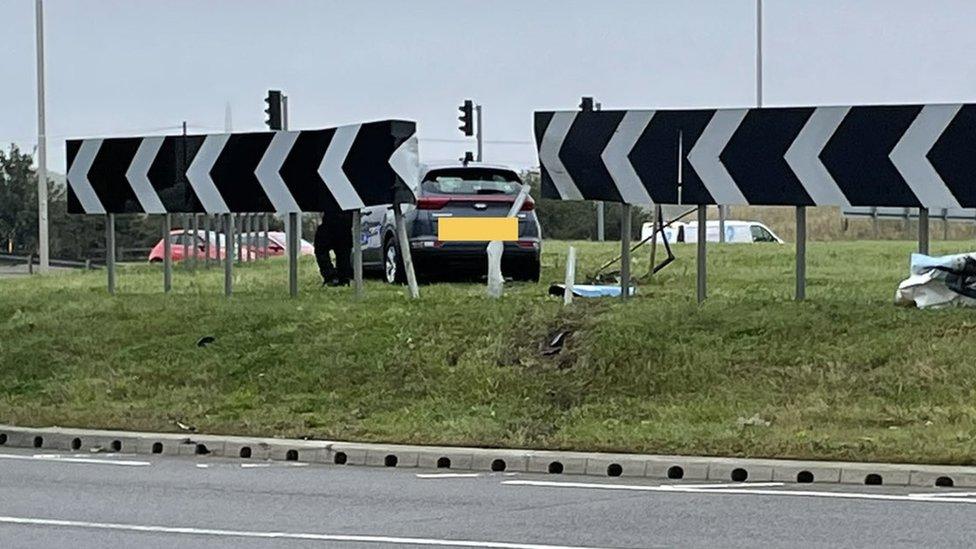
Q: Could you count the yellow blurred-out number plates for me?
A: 1